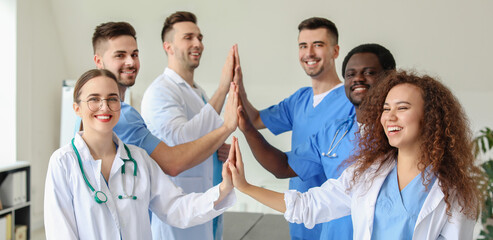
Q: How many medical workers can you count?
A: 6